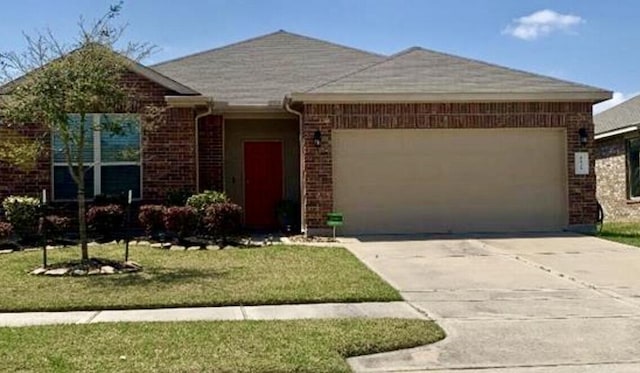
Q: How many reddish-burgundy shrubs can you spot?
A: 6